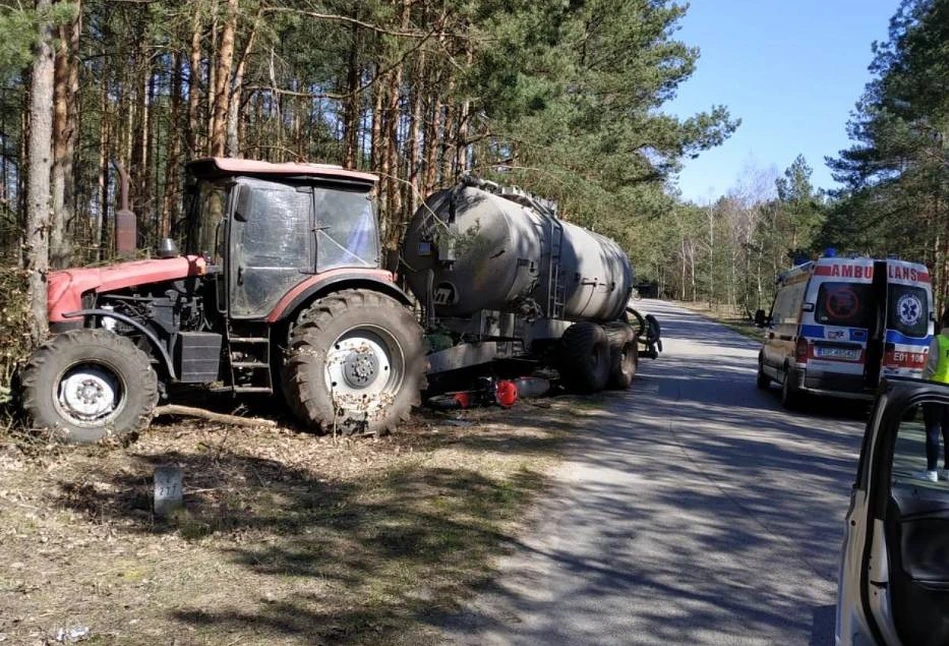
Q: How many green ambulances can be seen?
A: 0